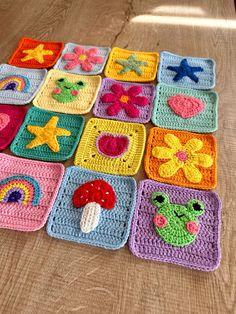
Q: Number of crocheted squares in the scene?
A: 15